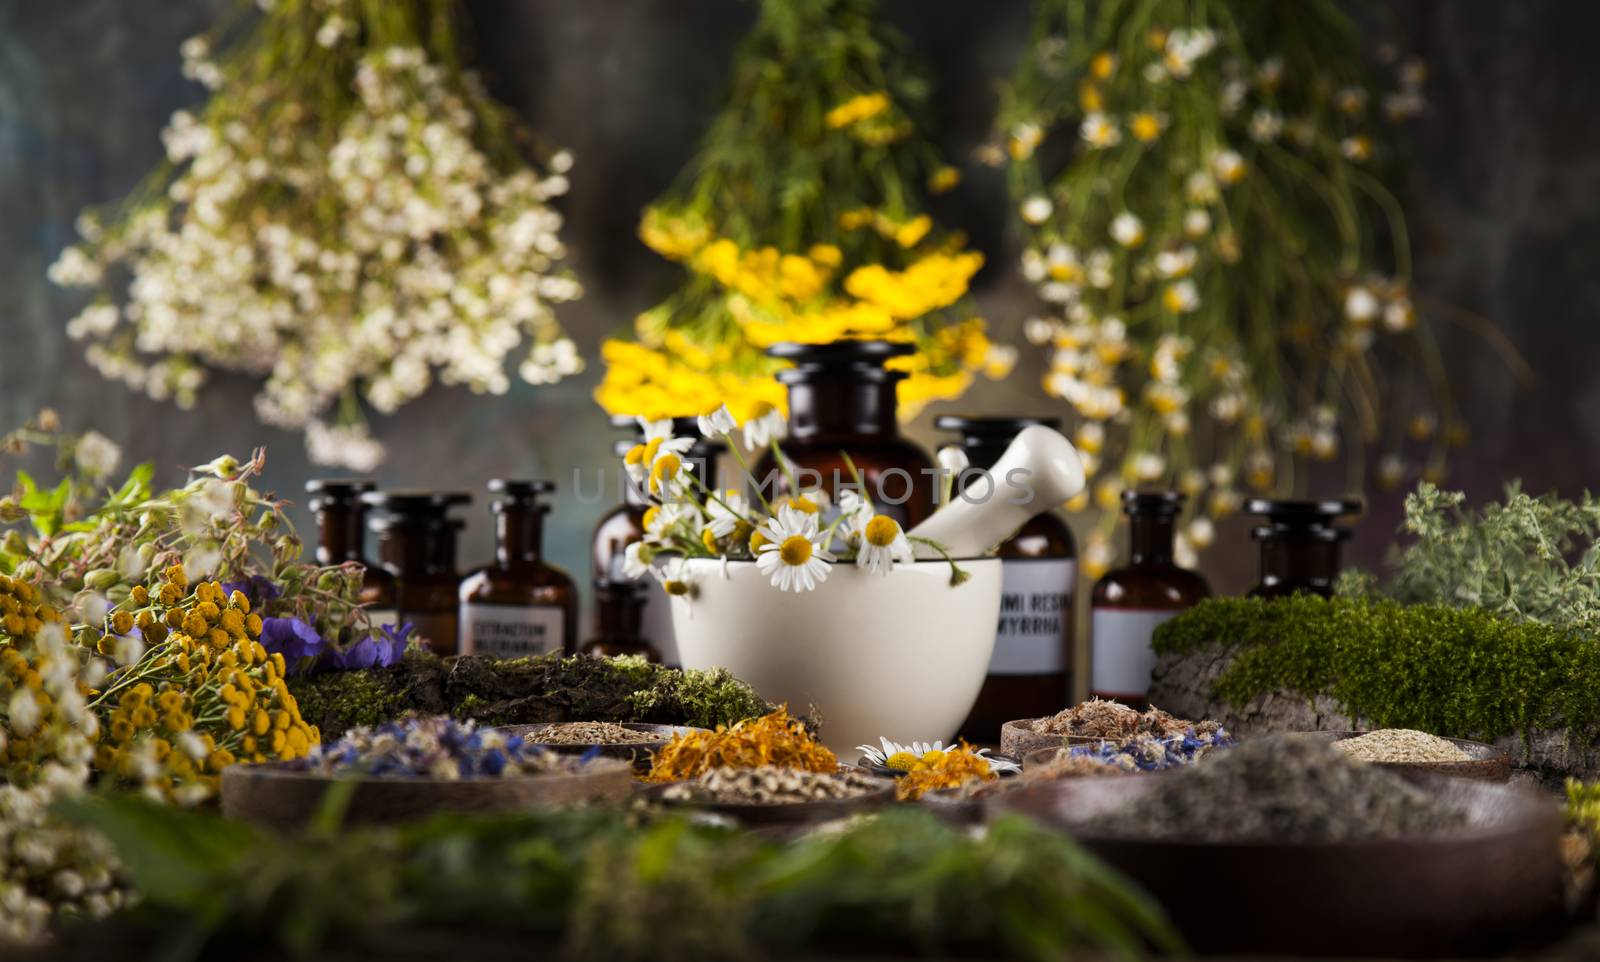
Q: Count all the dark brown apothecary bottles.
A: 9